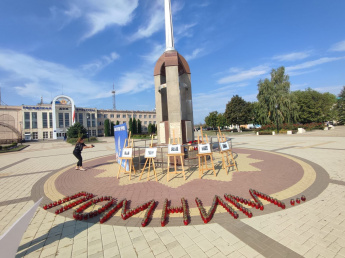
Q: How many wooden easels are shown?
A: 5